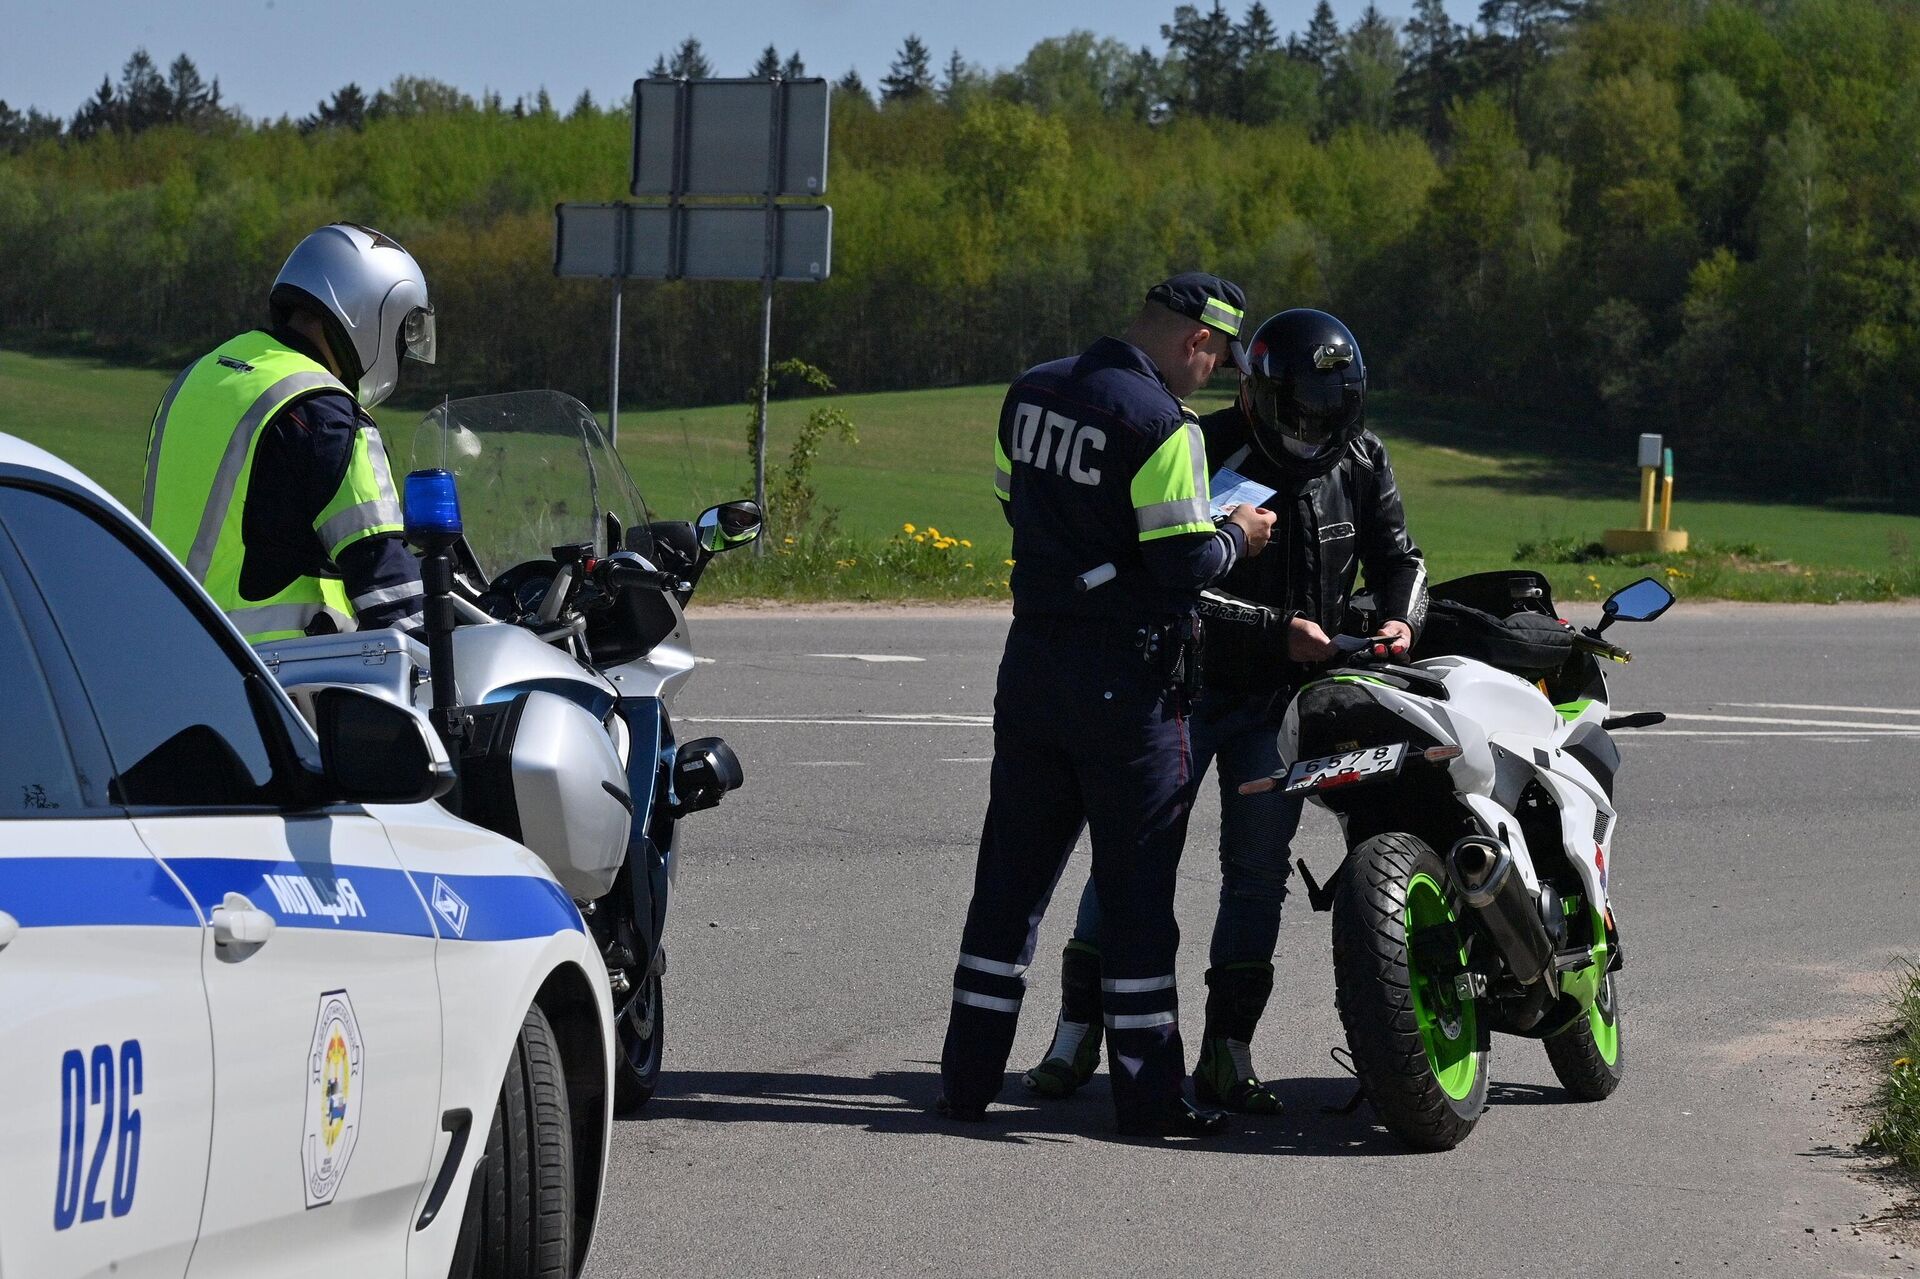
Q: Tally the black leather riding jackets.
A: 1